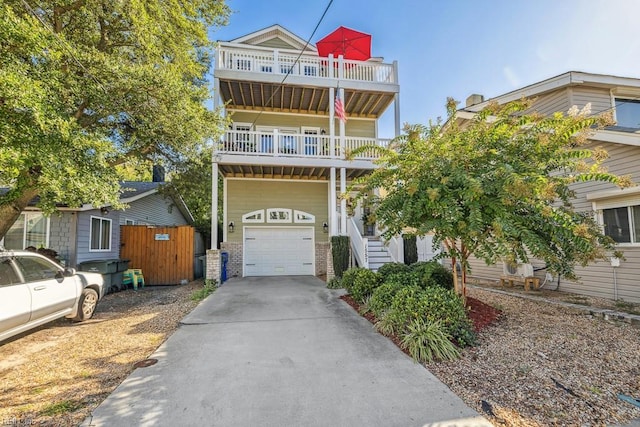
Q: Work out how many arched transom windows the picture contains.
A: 3